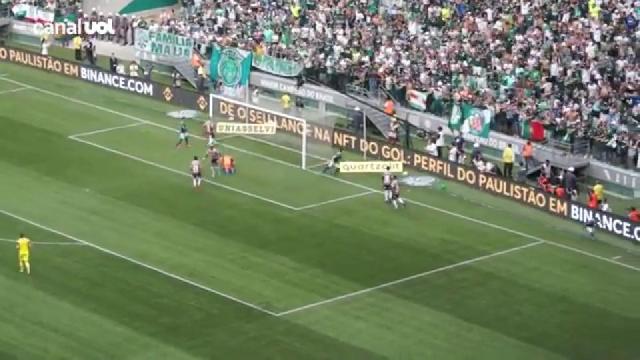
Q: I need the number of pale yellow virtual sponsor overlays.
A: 2